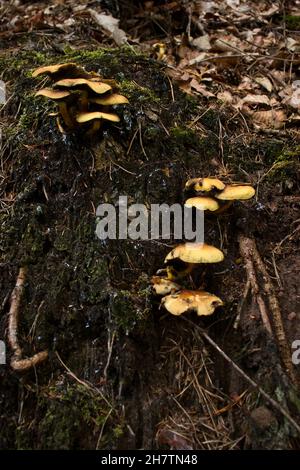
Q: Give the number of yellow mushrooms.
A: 11